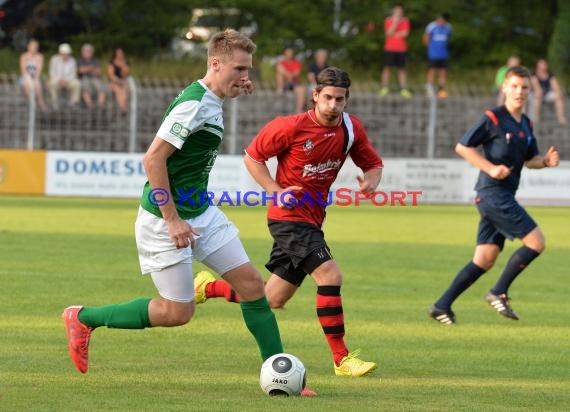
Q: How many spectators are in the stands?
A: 10